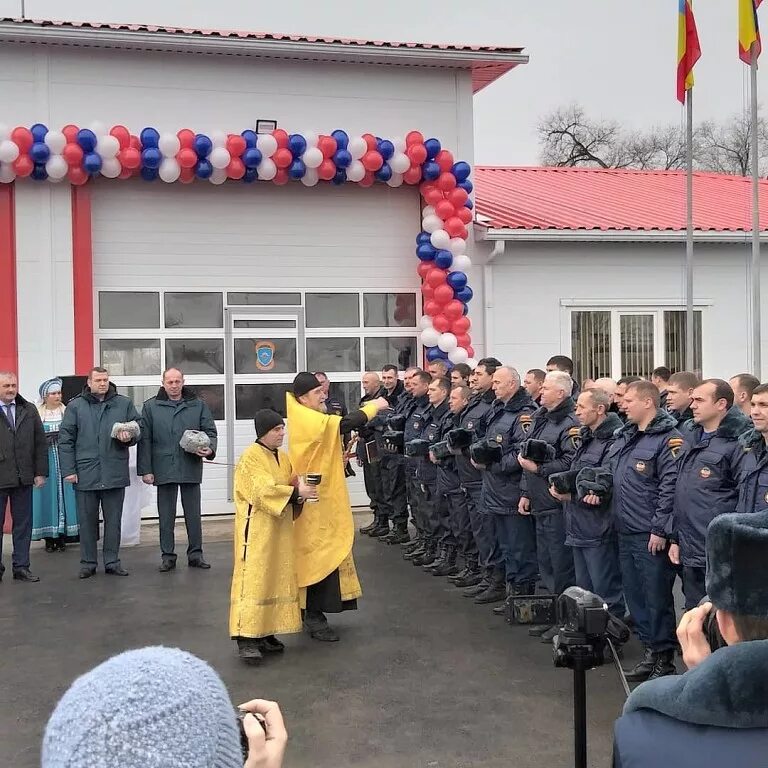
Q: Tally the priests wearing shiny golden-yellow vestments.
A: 2